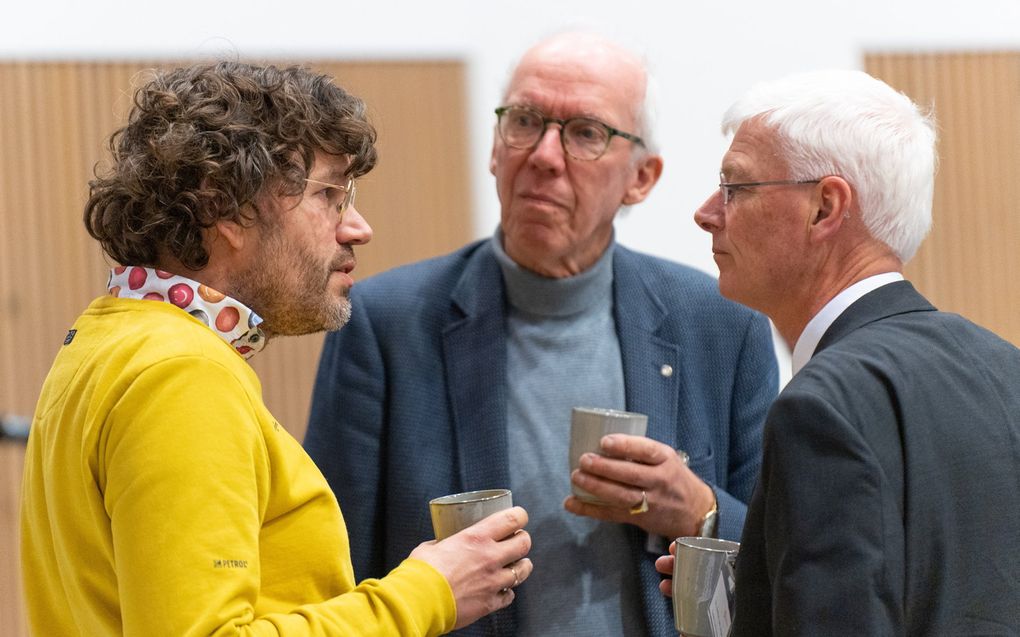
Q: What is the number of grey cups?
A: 3